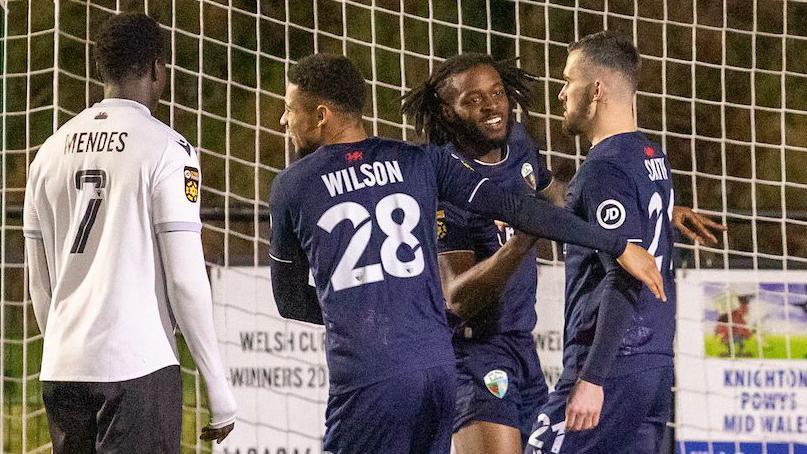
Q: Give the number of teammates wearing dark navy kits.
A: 3